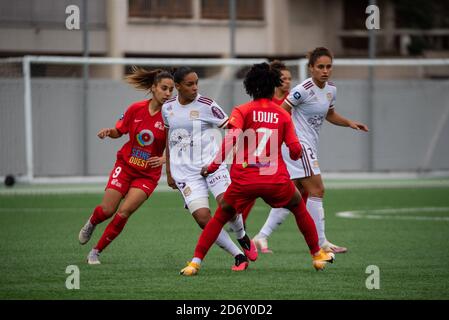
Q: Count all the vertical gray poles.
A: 3